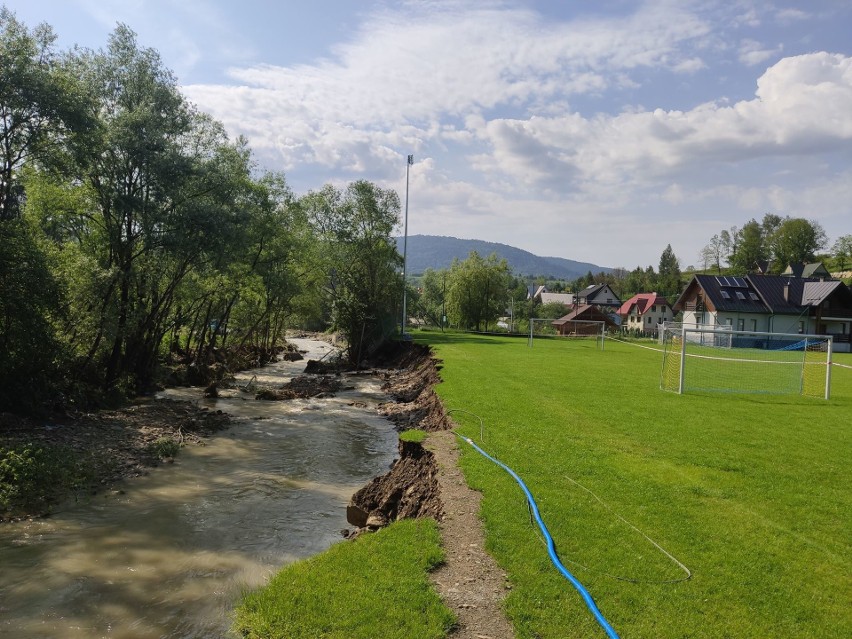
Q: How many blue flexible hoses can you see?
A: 1